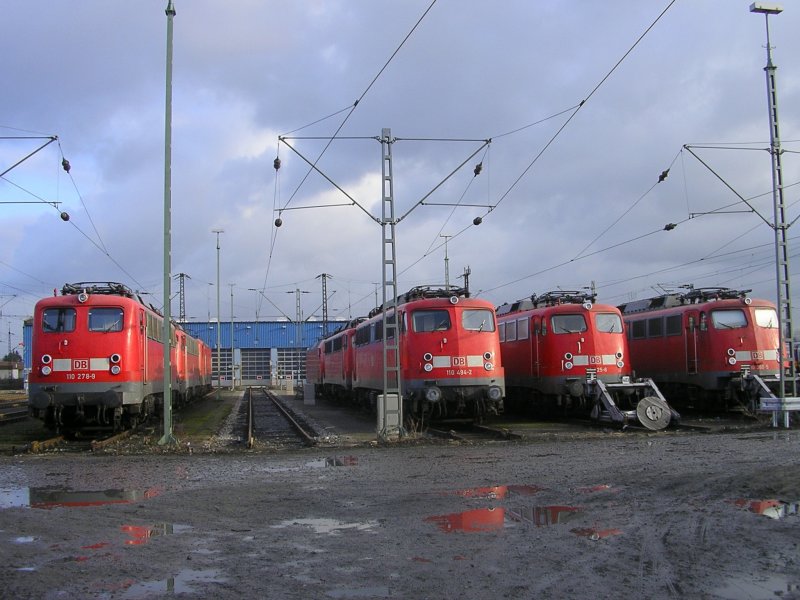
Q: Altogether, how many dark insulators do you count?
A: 8